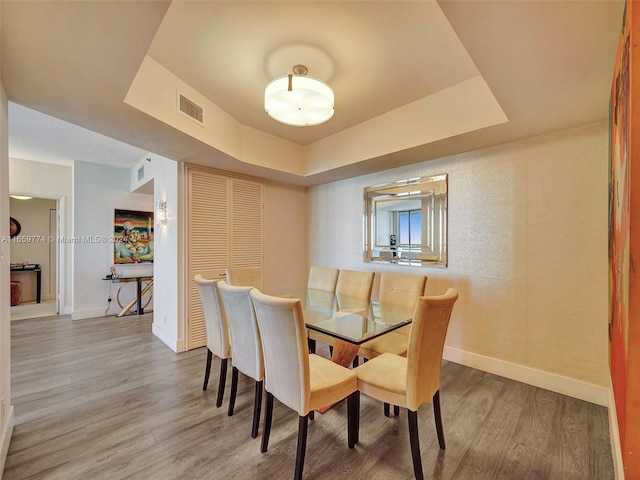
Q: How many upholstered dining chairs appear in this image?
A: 8